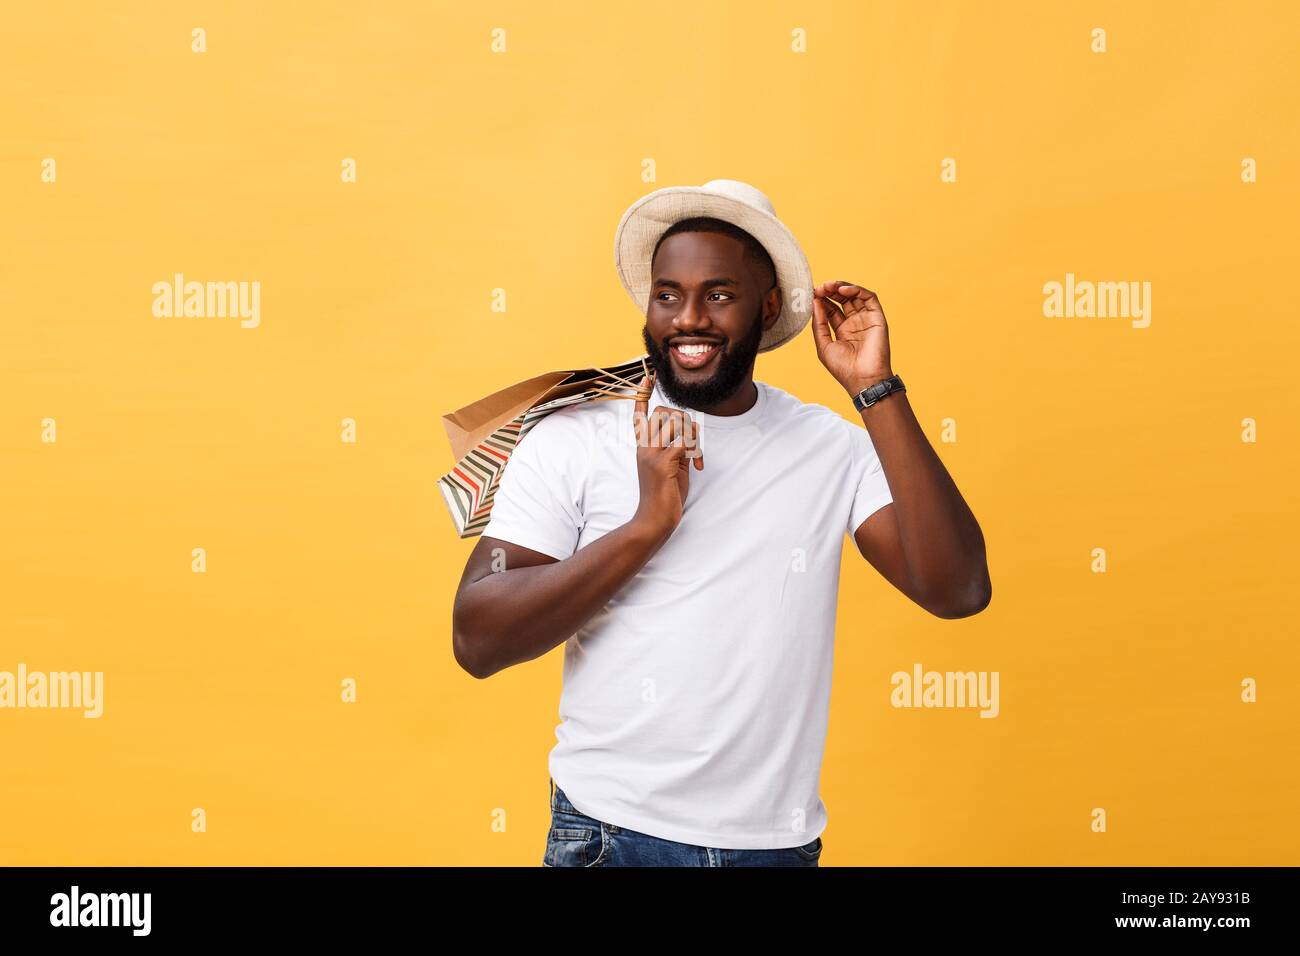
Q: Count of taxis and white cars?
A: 0